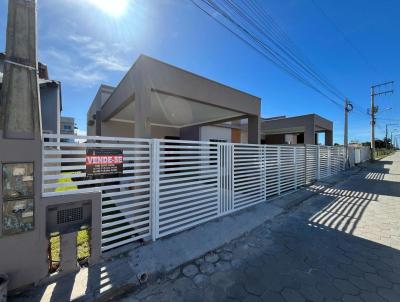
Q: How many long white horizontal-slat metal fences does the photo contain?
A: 1